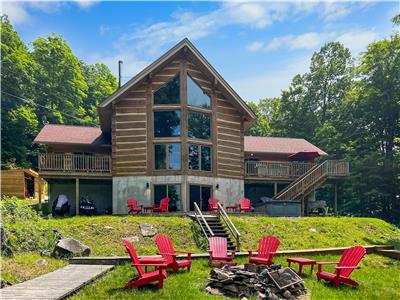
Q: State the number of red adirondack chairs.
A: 9